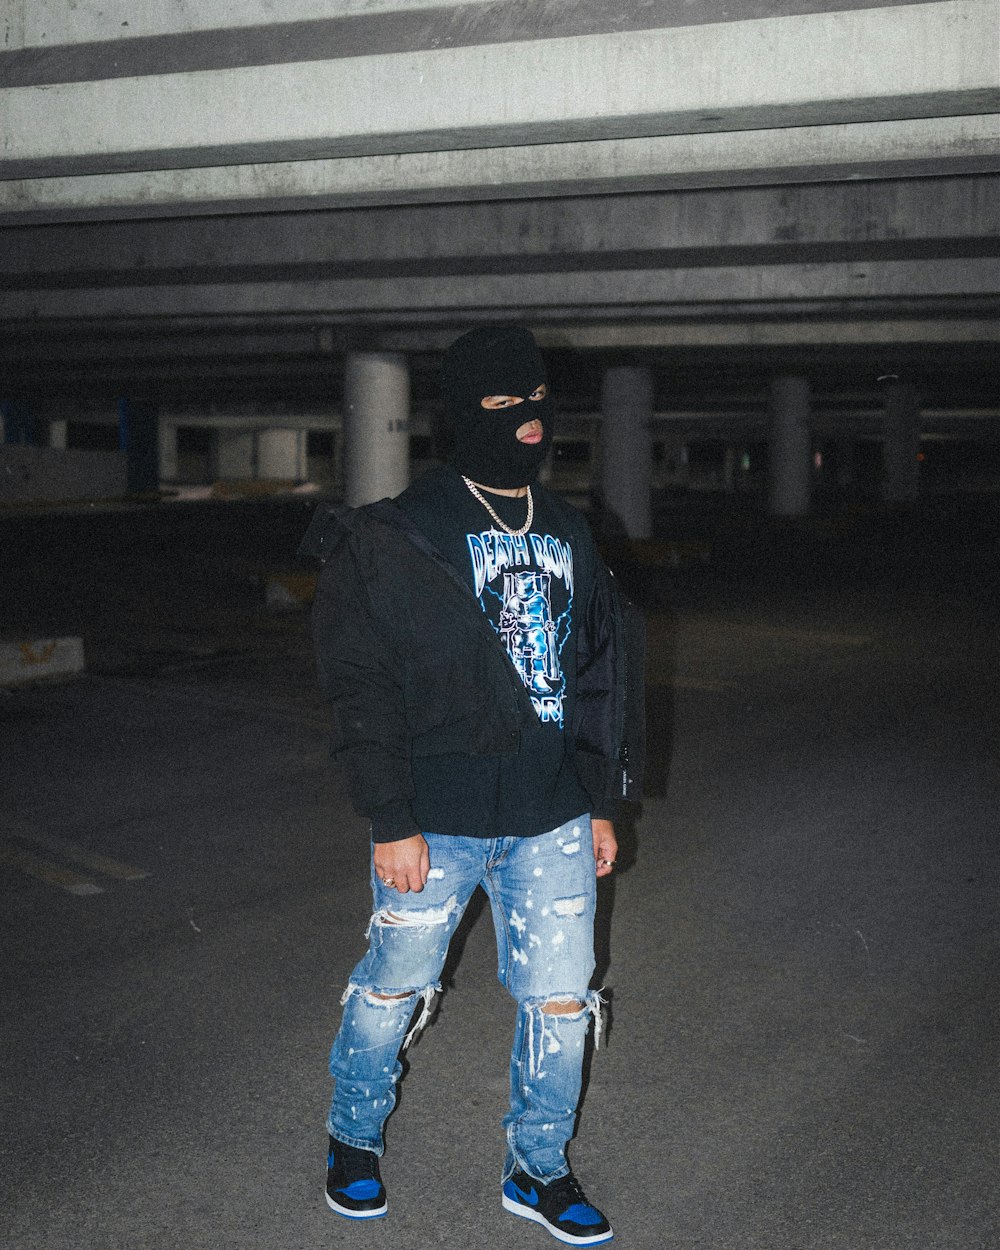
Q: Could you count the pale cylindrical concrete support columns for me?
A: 4